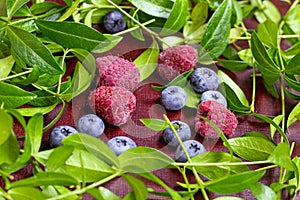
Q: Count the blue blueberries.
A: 9